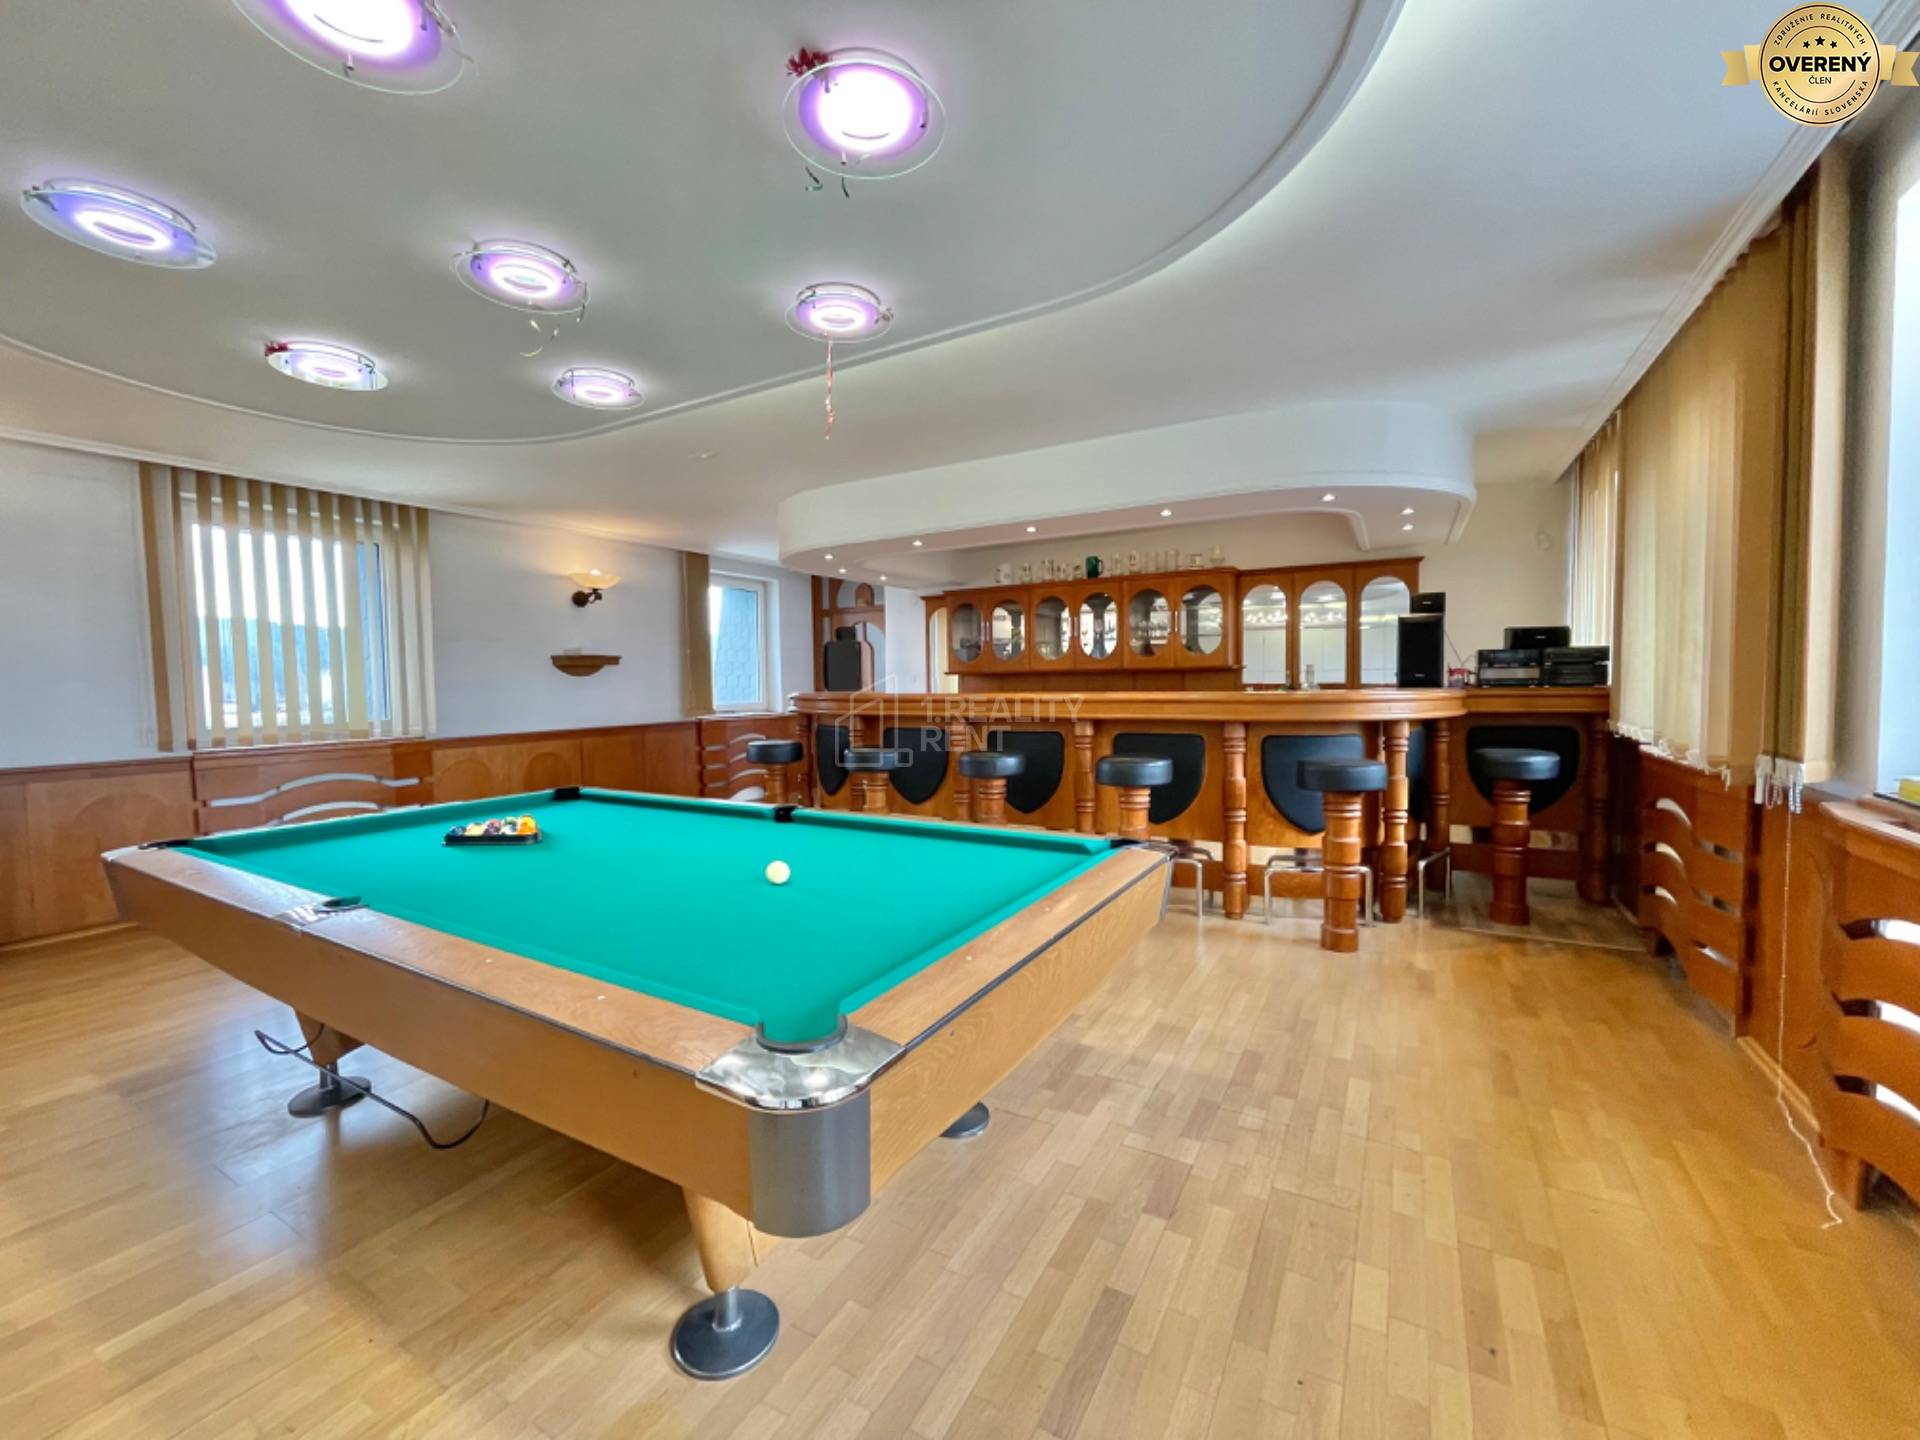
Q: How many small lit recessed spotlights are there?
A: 9